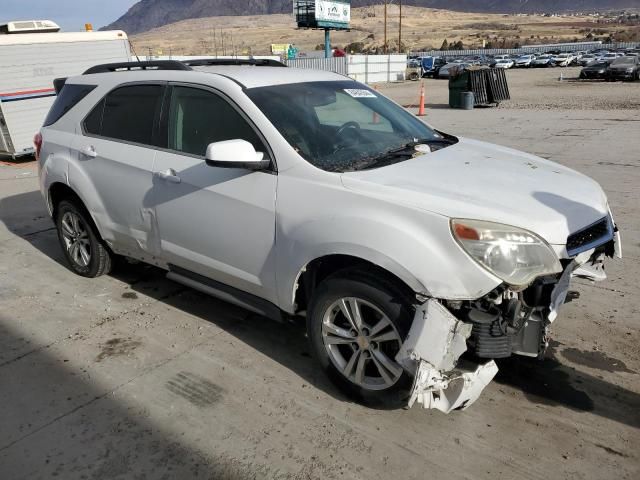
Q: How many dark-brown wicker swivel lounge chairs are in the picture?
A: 0